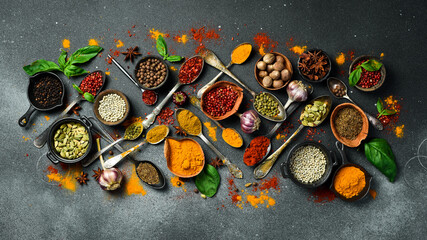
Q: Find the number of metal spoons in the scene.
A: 13